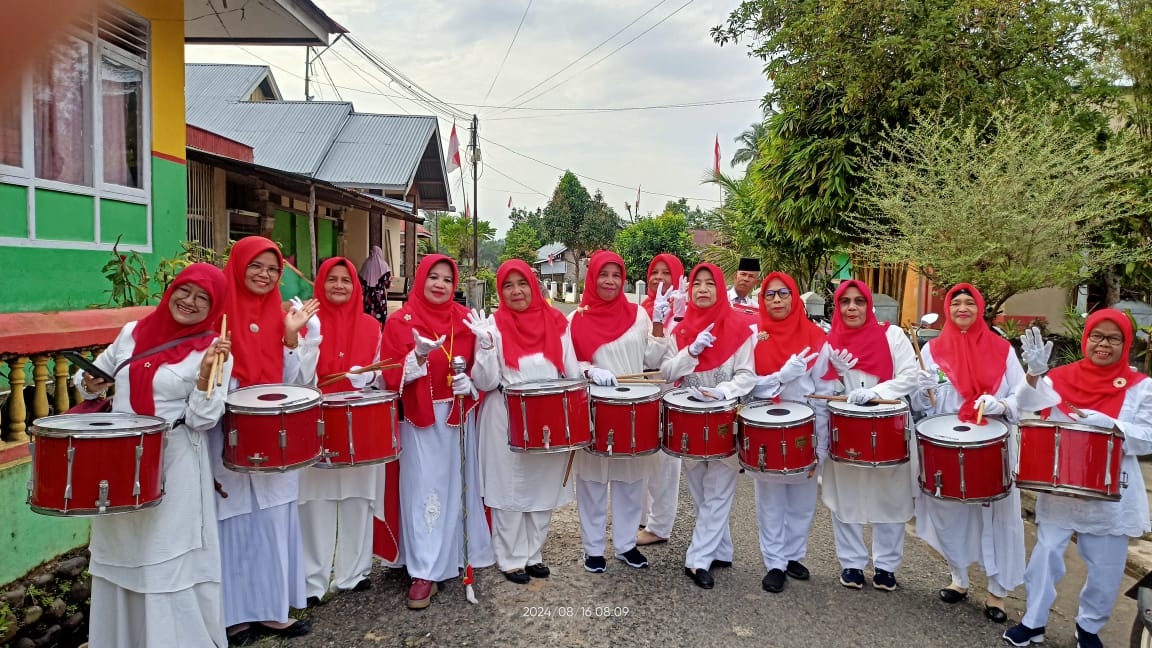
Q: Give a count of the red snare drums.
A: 10